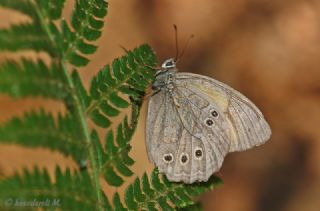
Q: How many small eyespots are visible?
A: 5